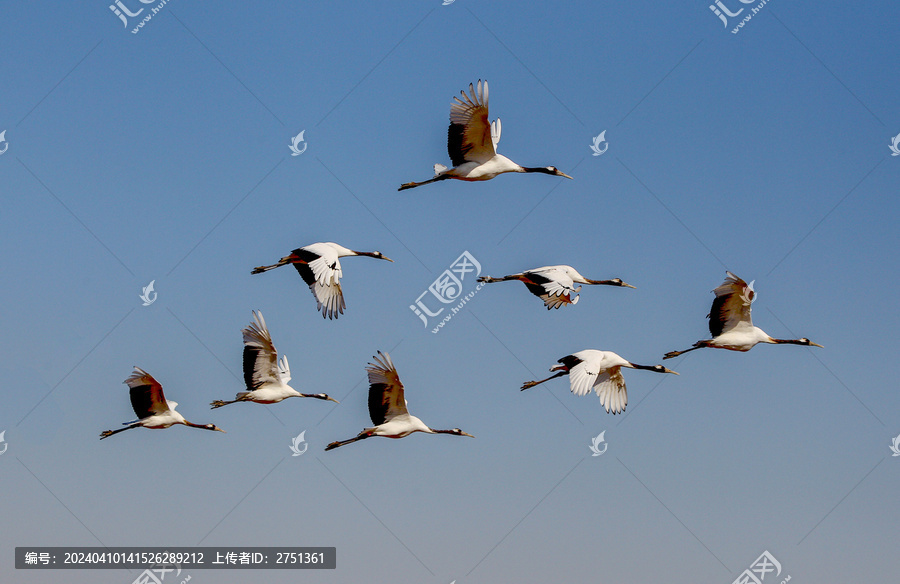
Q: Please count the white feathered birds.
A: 8